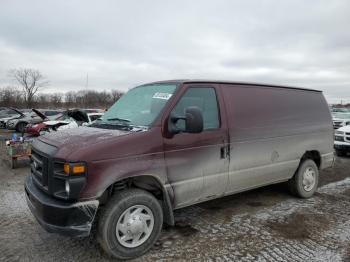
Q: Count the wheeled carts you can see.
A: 1